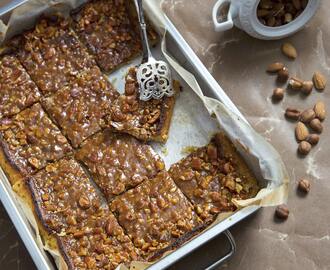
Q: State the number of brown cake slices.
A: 11